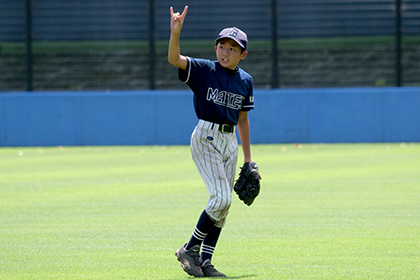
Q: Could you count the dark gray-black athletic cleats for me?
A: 2